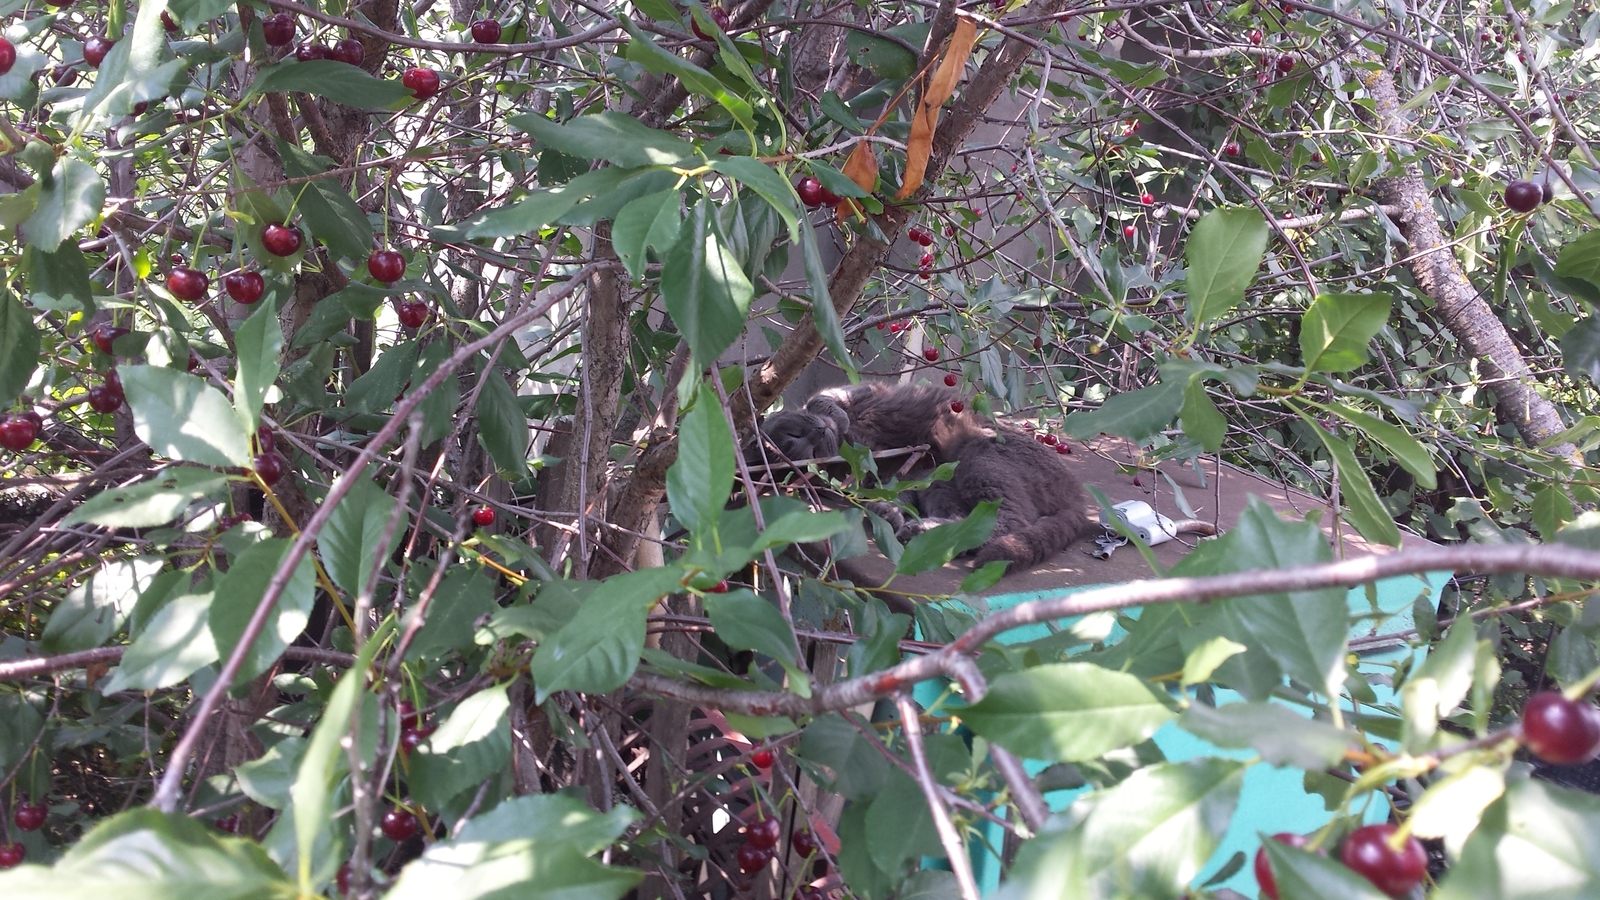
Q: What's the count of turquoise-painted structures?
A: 1